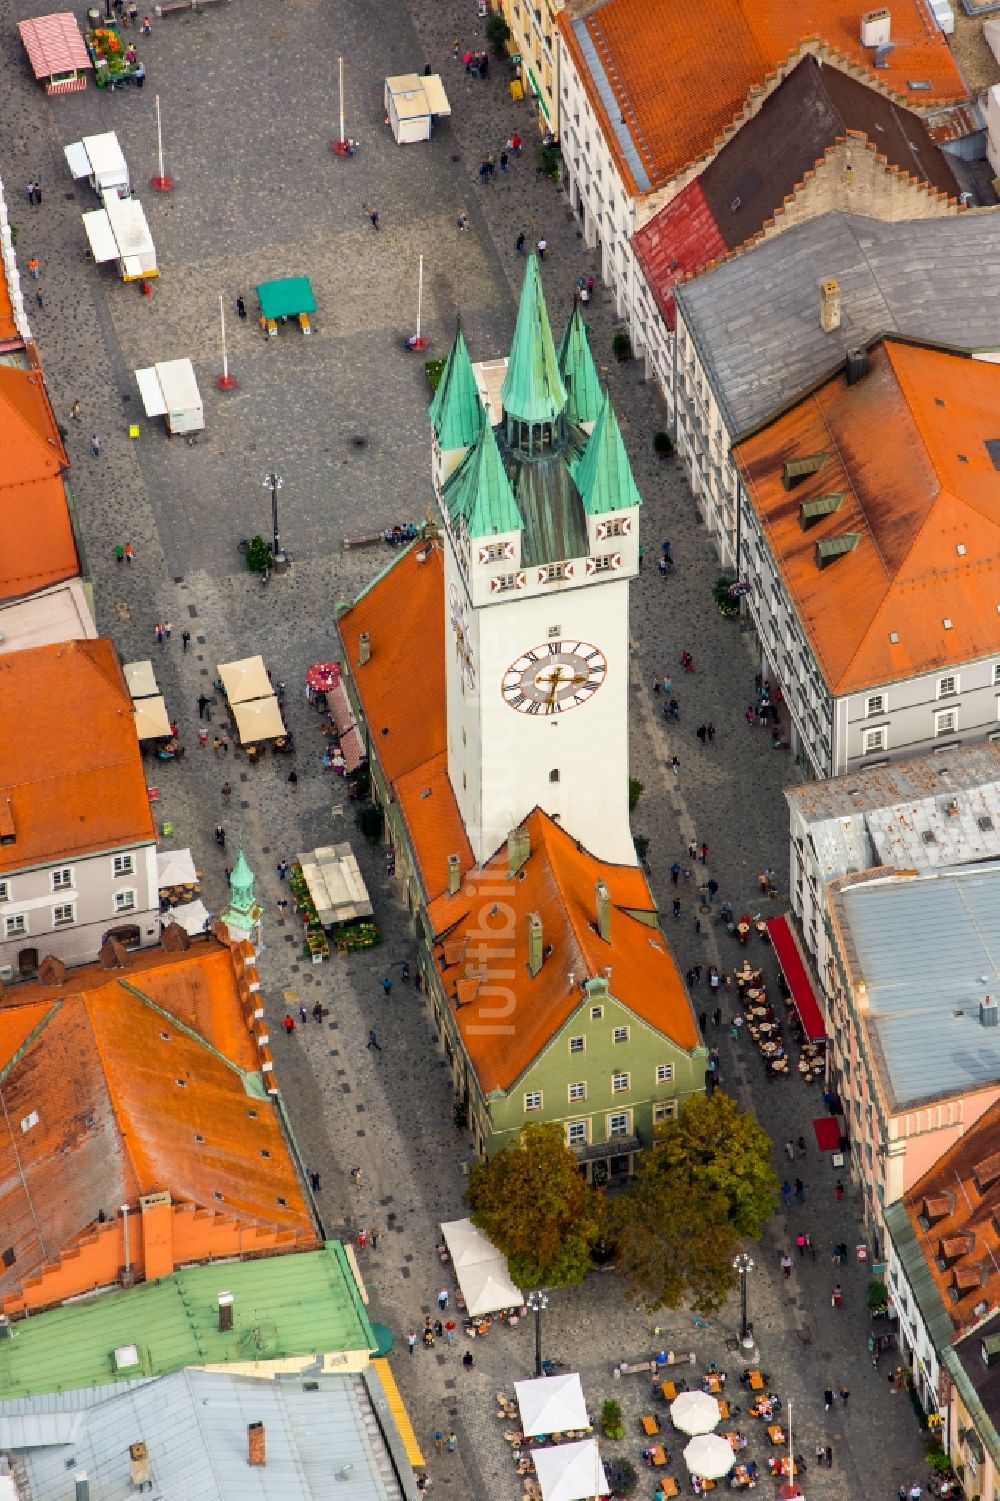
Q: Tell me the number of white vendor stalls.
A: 4